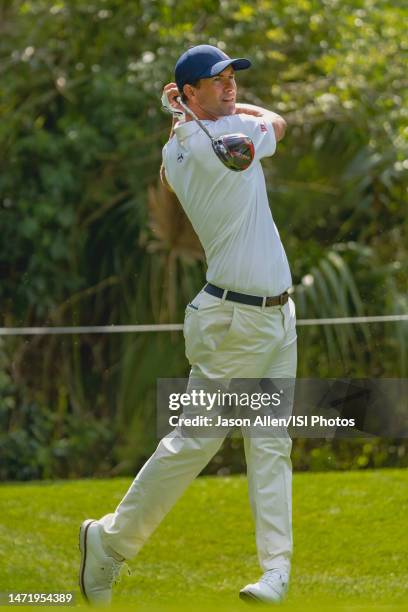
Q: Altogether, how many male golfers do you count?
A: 1